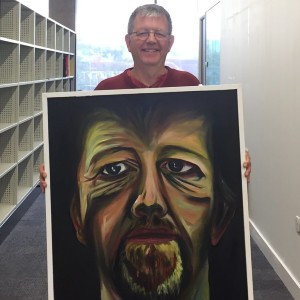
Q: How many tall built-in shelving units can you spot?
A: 1